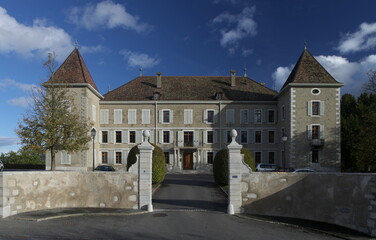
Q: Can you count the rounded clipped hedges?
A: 2